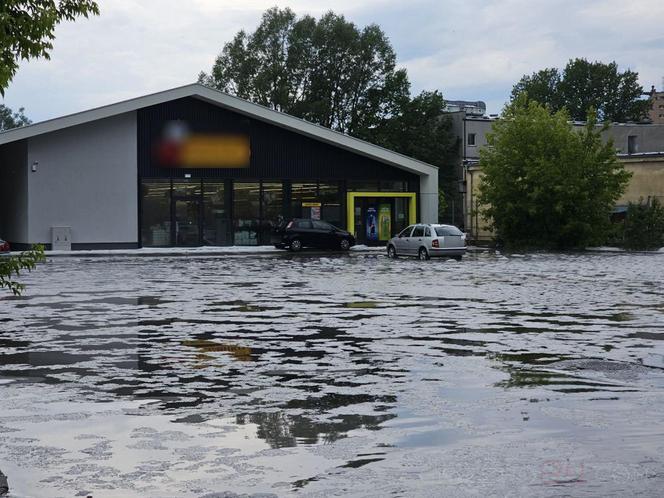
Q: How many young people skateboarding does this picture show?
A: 0